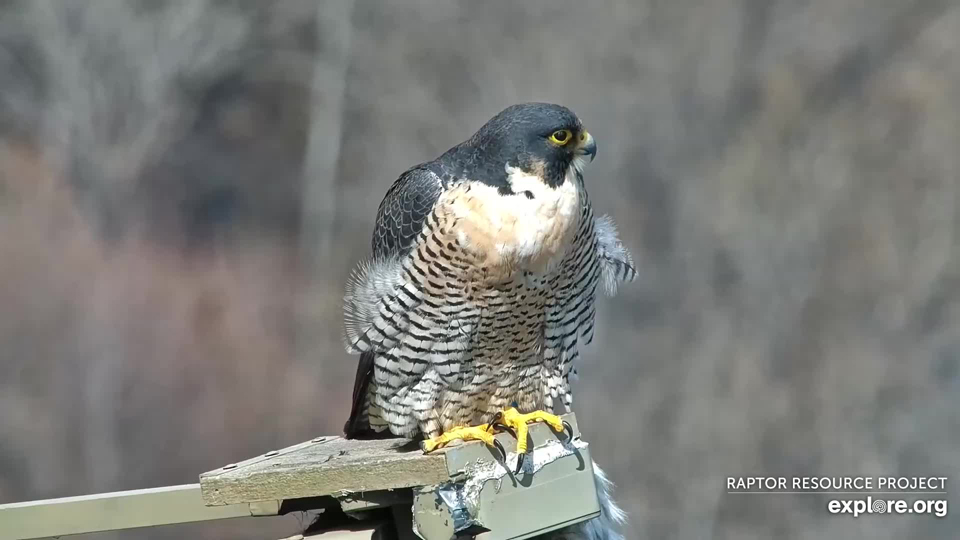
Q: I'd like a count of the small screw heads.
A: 3